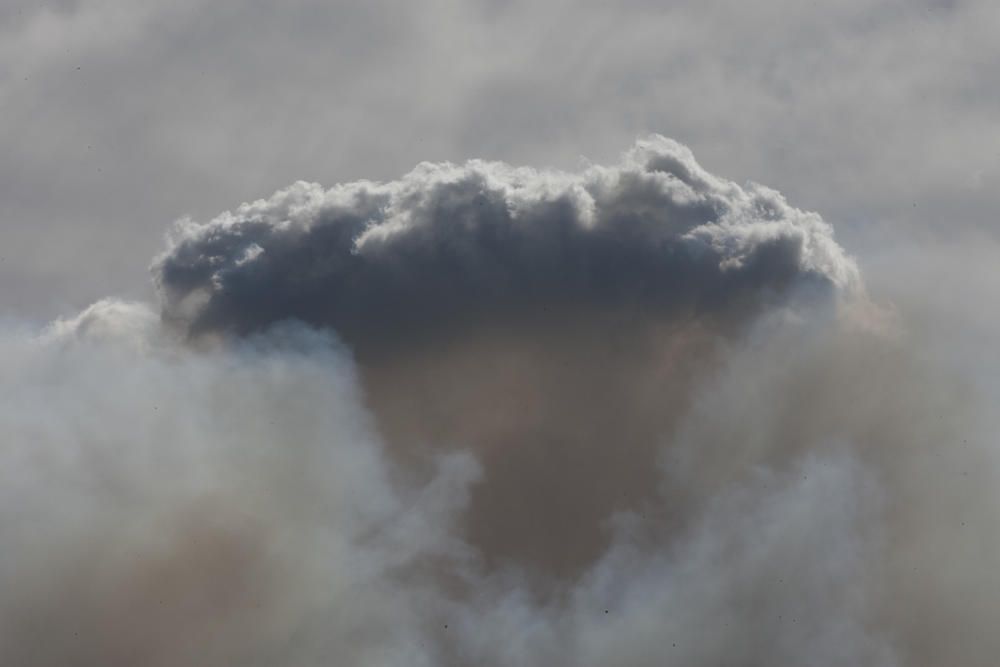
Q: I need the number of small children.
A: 0